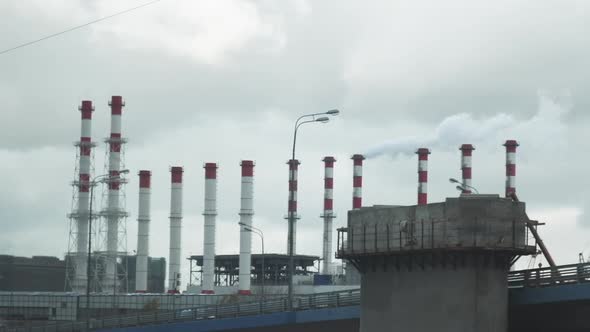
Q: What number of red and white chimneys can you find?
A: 12